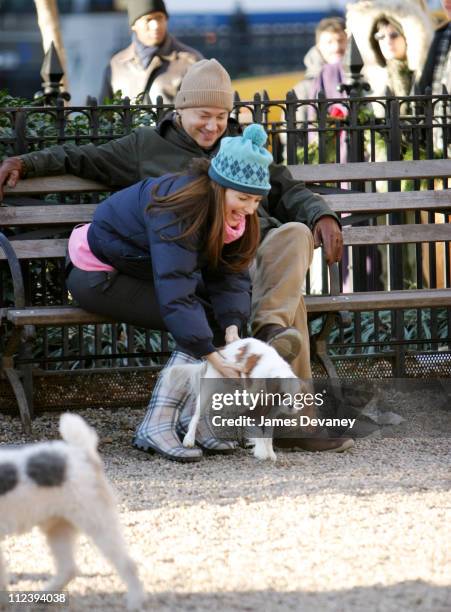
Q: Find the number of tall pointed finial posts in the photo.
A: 2